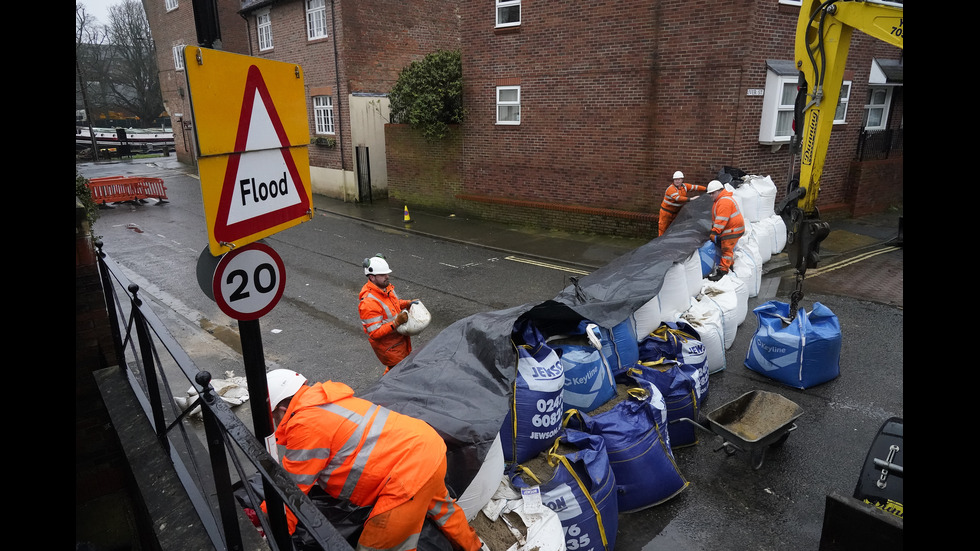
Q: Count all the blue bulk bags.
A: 9